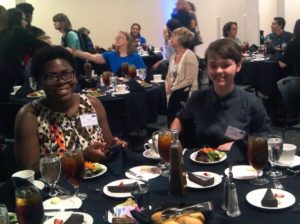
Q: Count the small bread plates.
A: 3